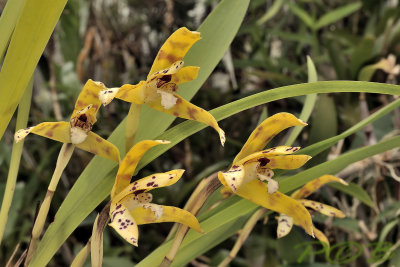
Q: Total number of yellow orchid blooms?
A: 5